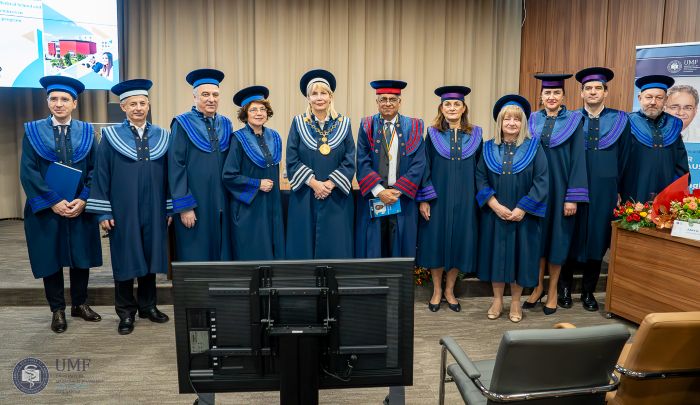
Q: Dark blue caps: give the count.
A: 11